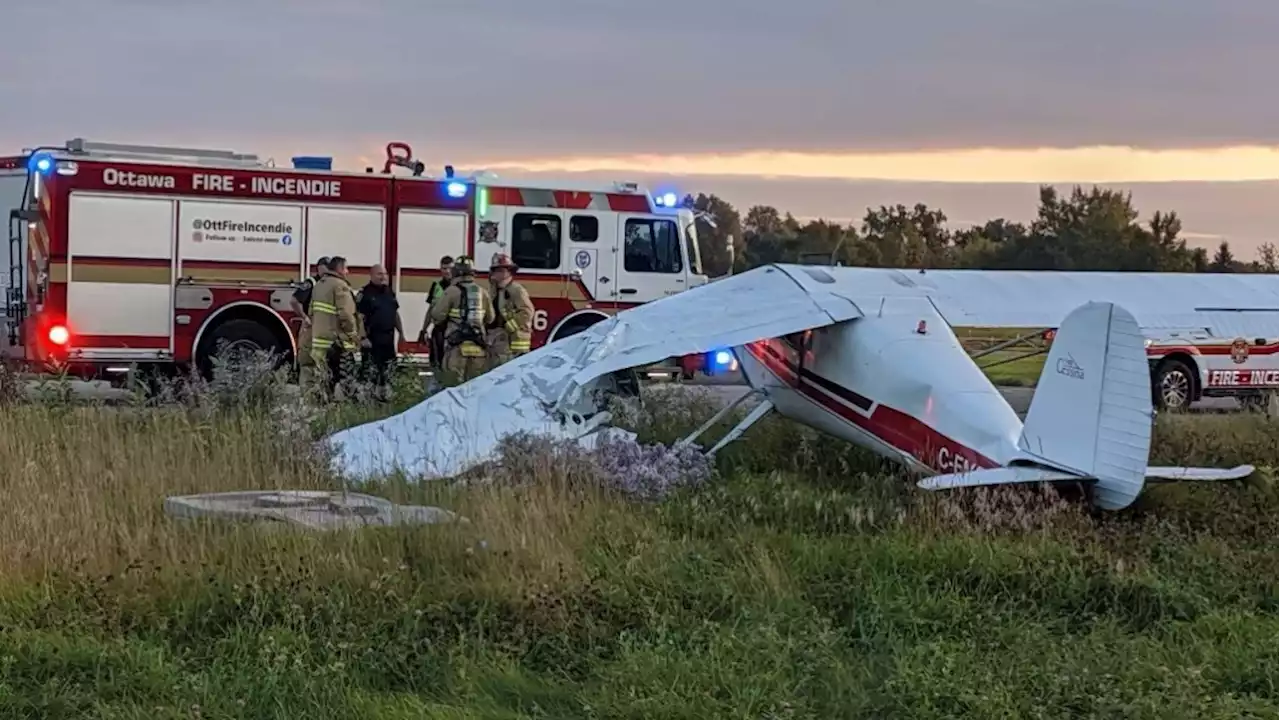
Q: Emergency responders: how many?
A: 6